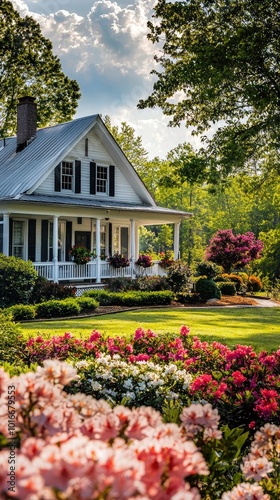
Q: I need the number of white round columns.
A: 5